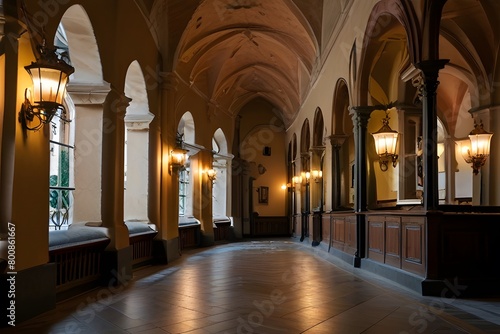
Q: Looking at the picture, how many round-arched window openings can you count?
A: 4